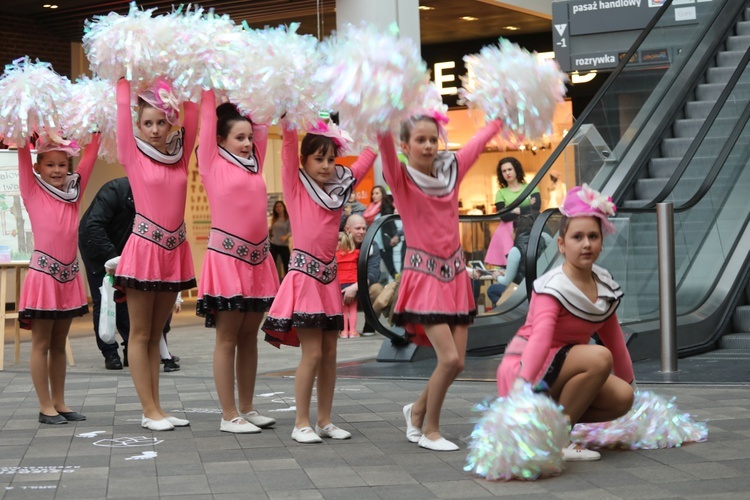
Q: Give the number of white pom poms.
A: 12